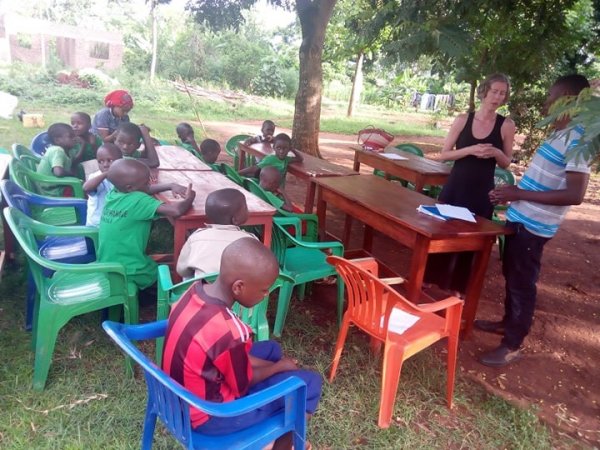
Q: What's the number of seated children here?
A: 12